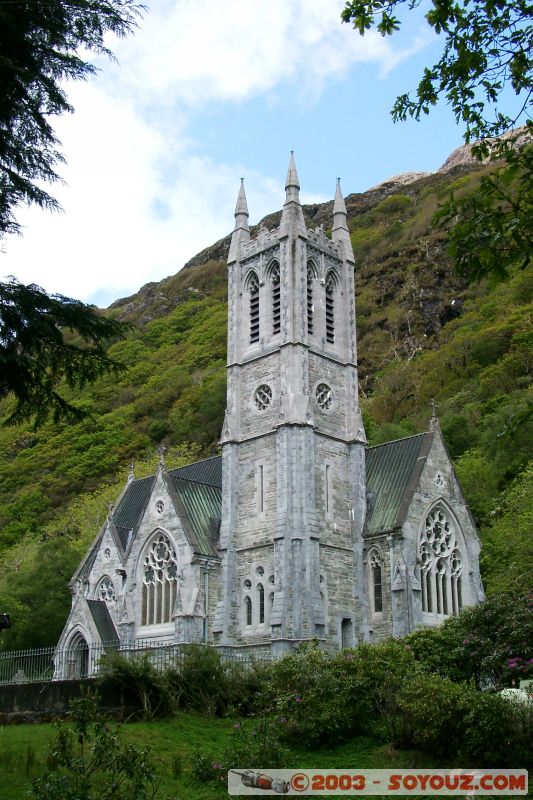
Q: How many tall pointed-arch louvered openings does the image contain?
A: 4